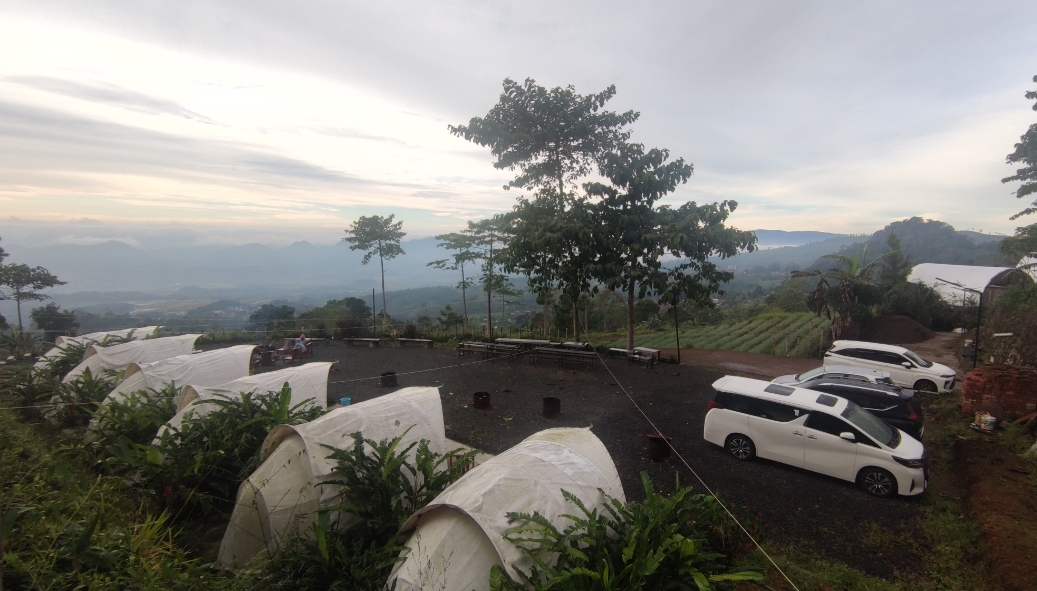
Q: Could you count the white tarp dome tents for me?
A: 6